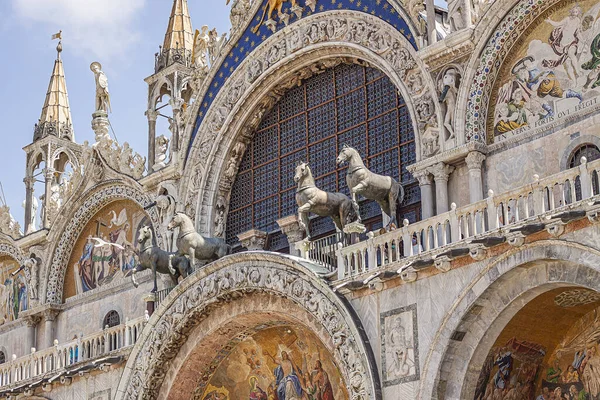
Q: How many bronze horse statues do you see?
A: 4